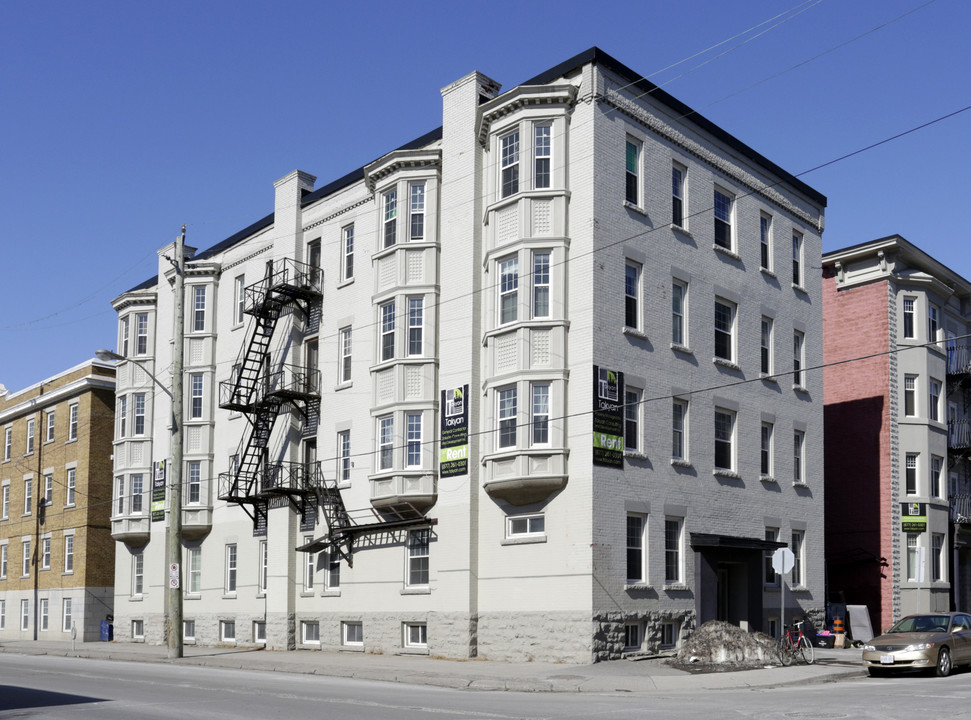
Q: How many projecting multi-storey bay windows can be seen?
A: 5